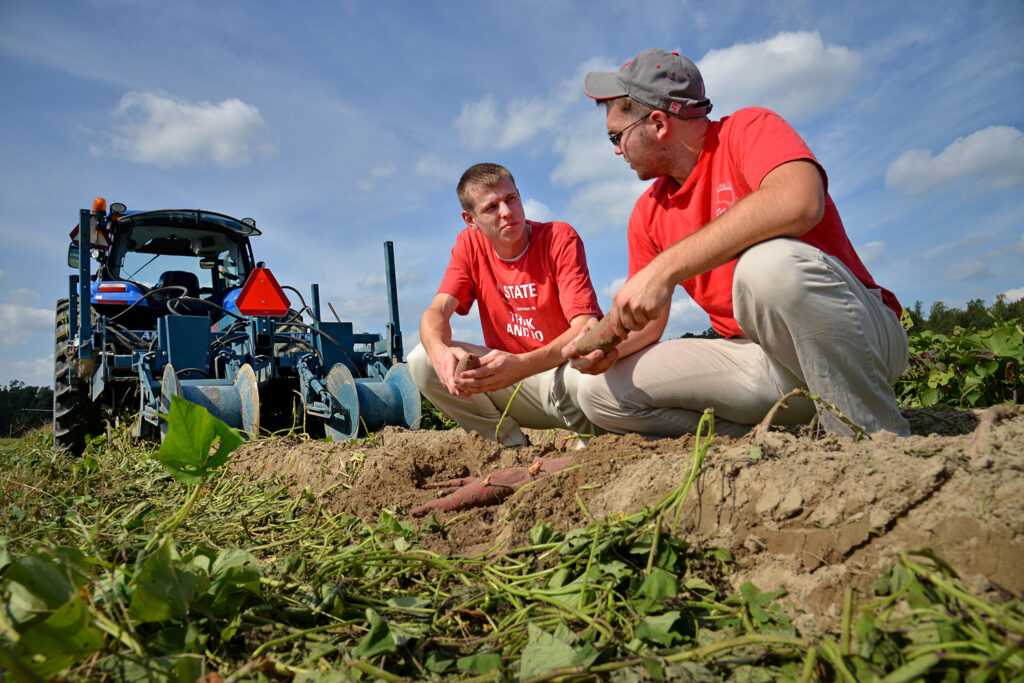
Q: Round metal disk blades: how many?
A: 4